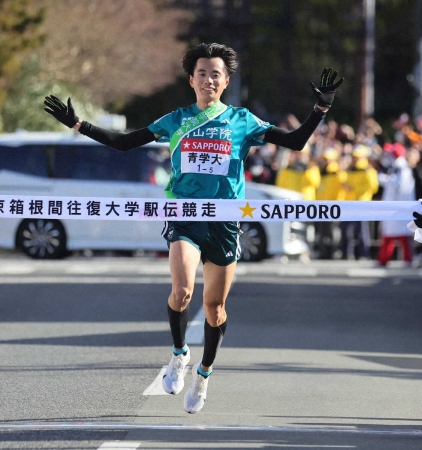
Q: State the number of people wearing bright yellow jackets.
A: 3